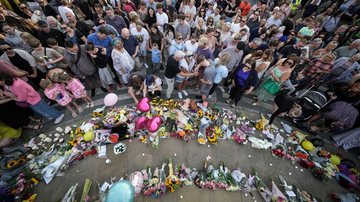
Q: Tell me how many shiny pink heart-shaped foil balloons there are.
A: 3